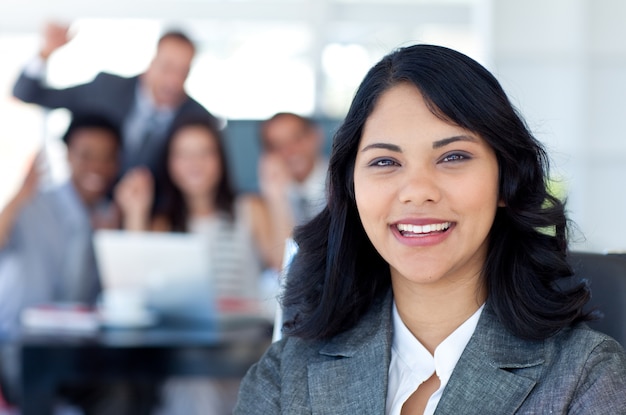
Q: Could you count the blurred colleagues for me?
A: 4